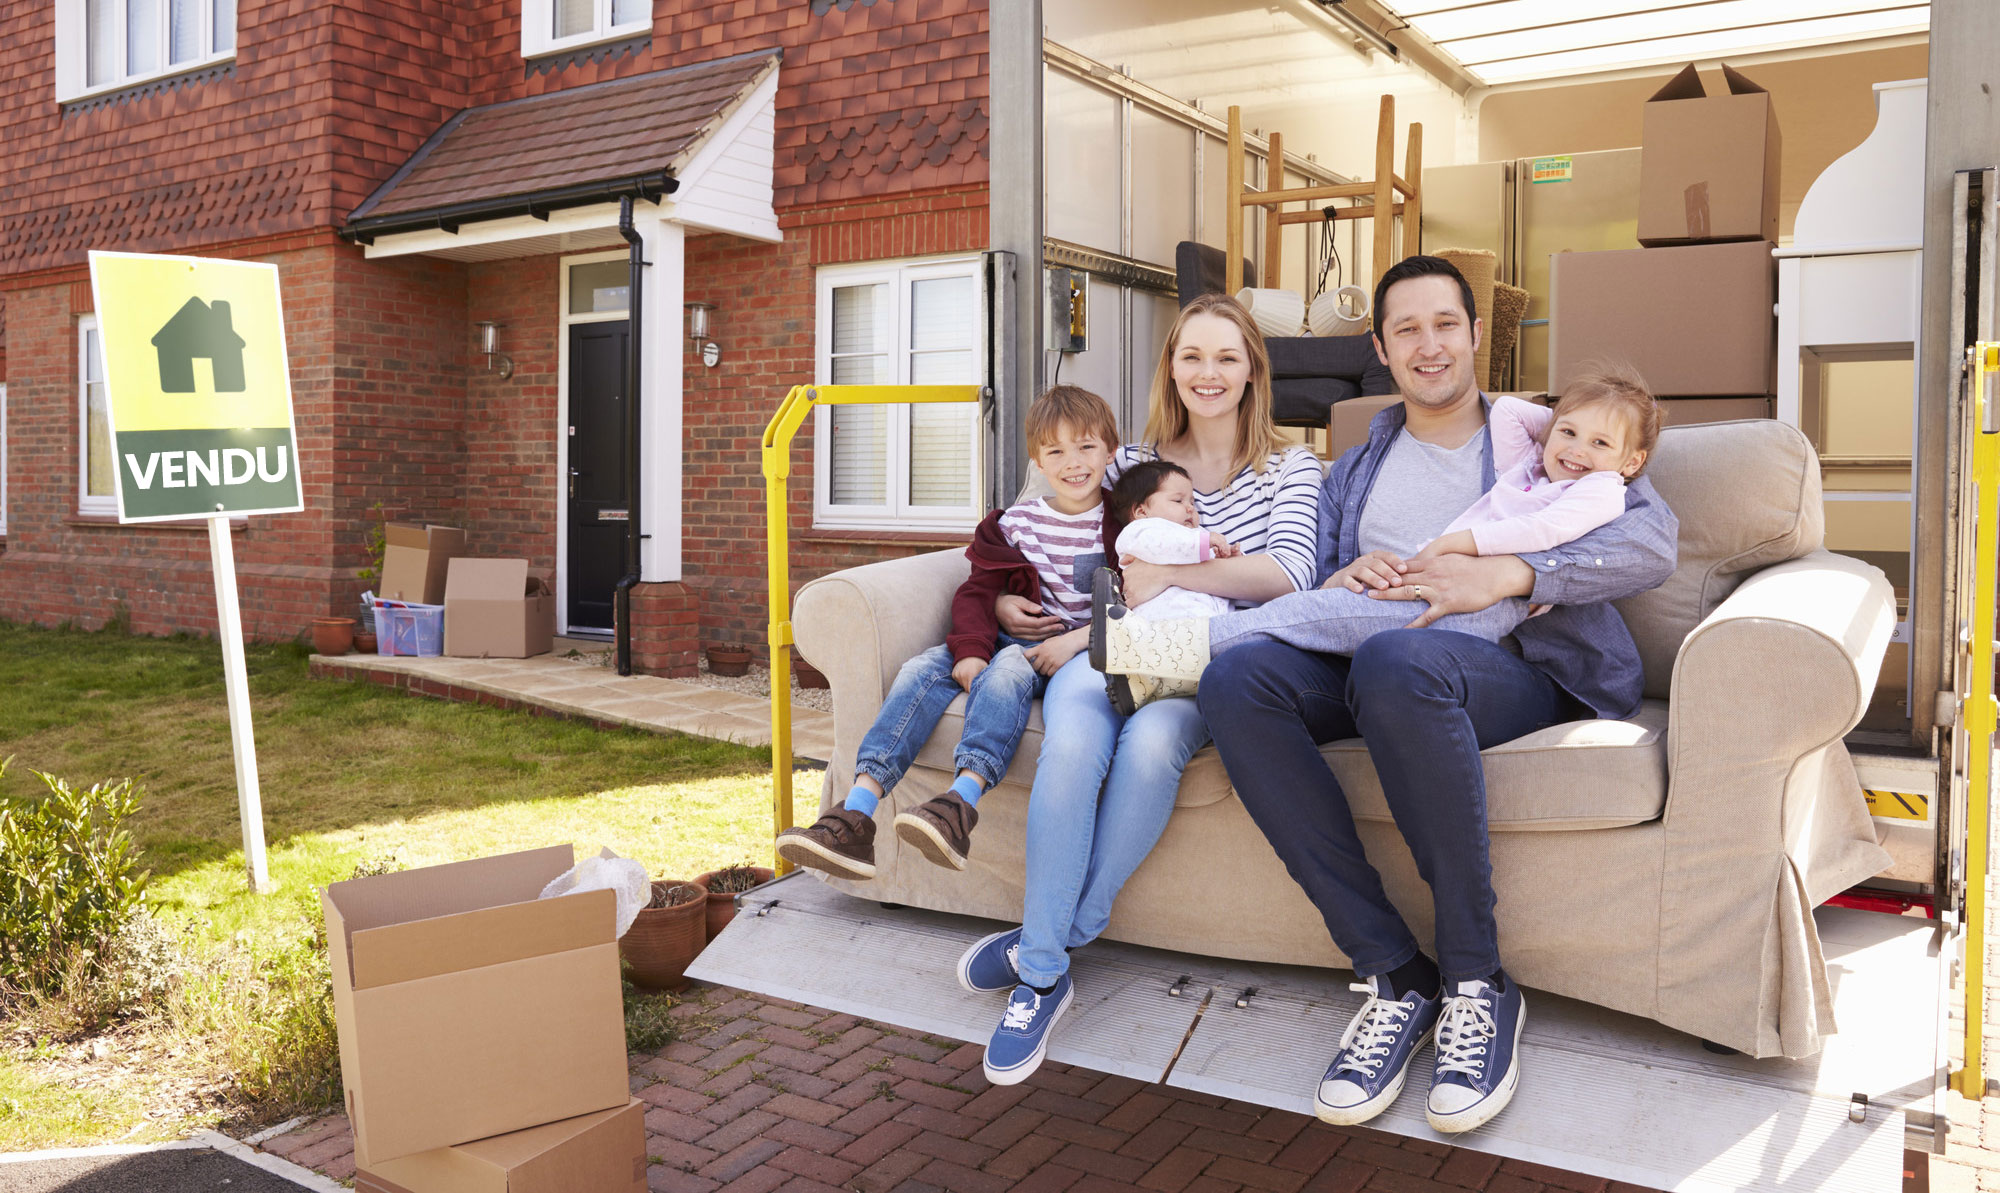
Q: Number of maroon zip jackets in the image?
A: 1